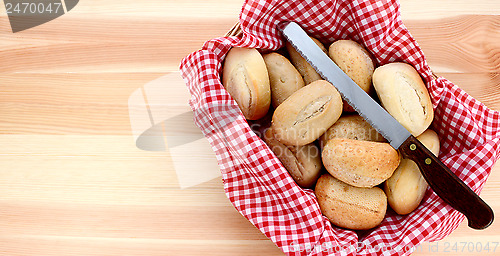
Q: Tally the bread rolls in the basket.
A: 11